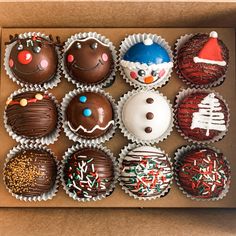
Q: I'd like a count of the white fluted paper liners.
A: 12